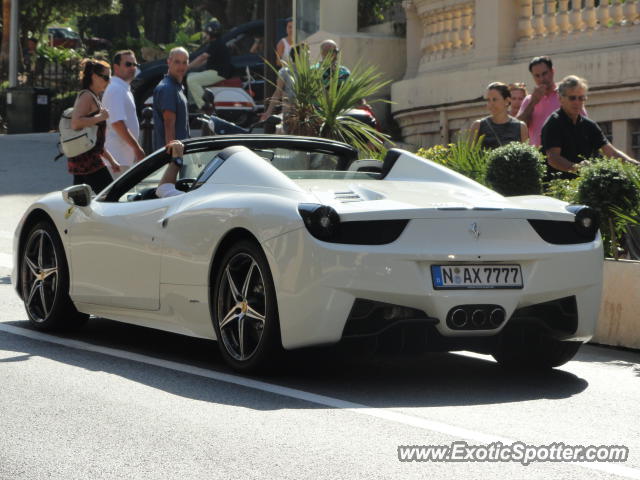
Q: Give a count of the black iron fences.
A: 1